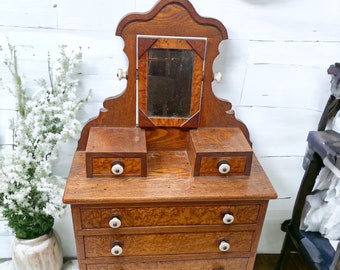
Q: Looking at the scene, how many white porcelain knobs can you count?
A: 8